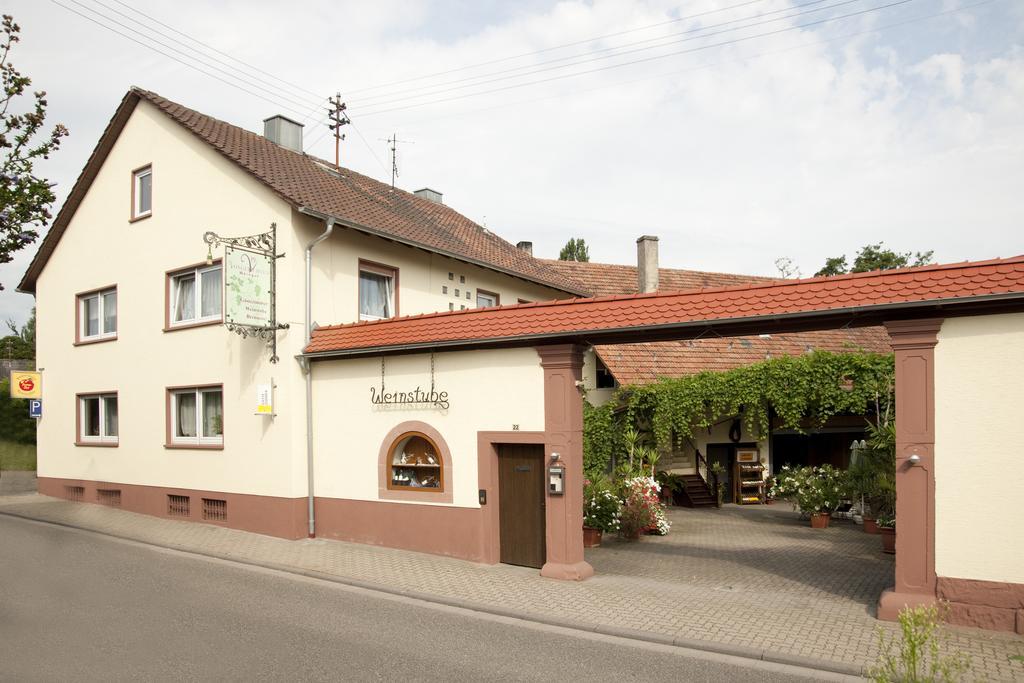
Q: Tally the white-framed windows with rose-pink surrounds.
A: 7